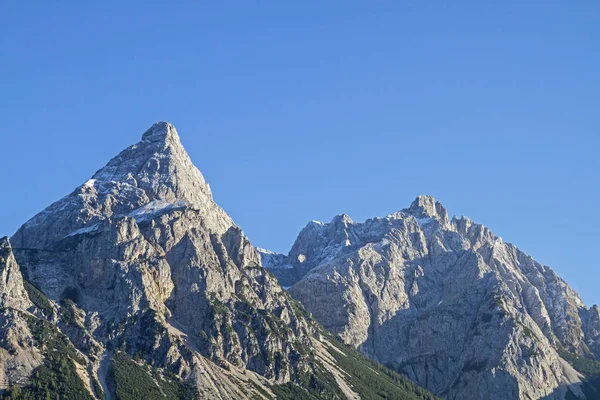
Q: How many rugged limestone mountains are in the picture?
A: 2